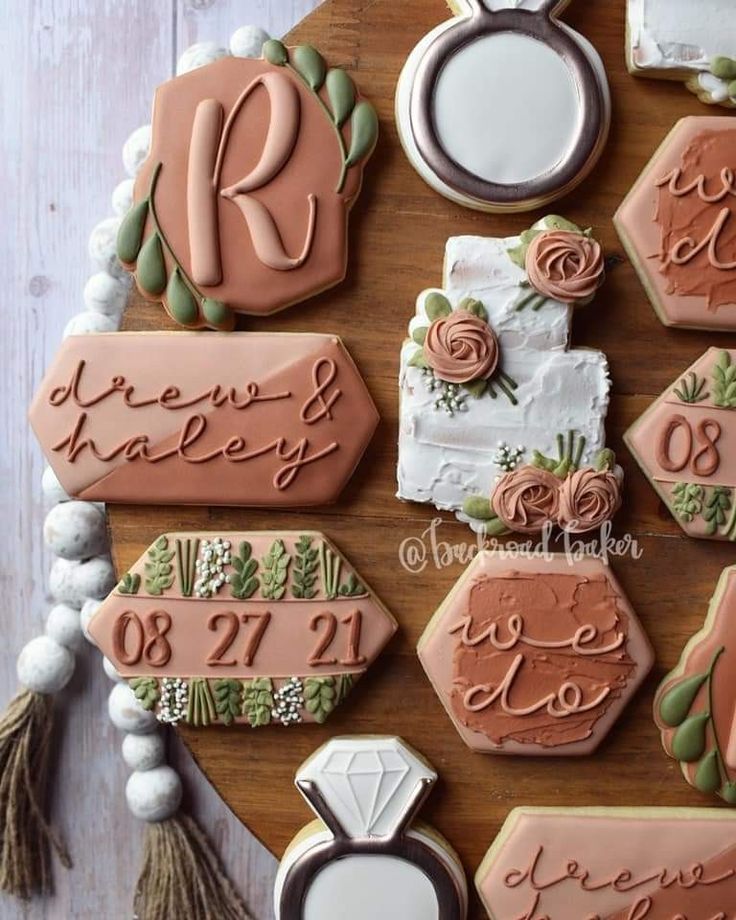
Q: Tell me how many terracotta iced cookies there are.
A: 8